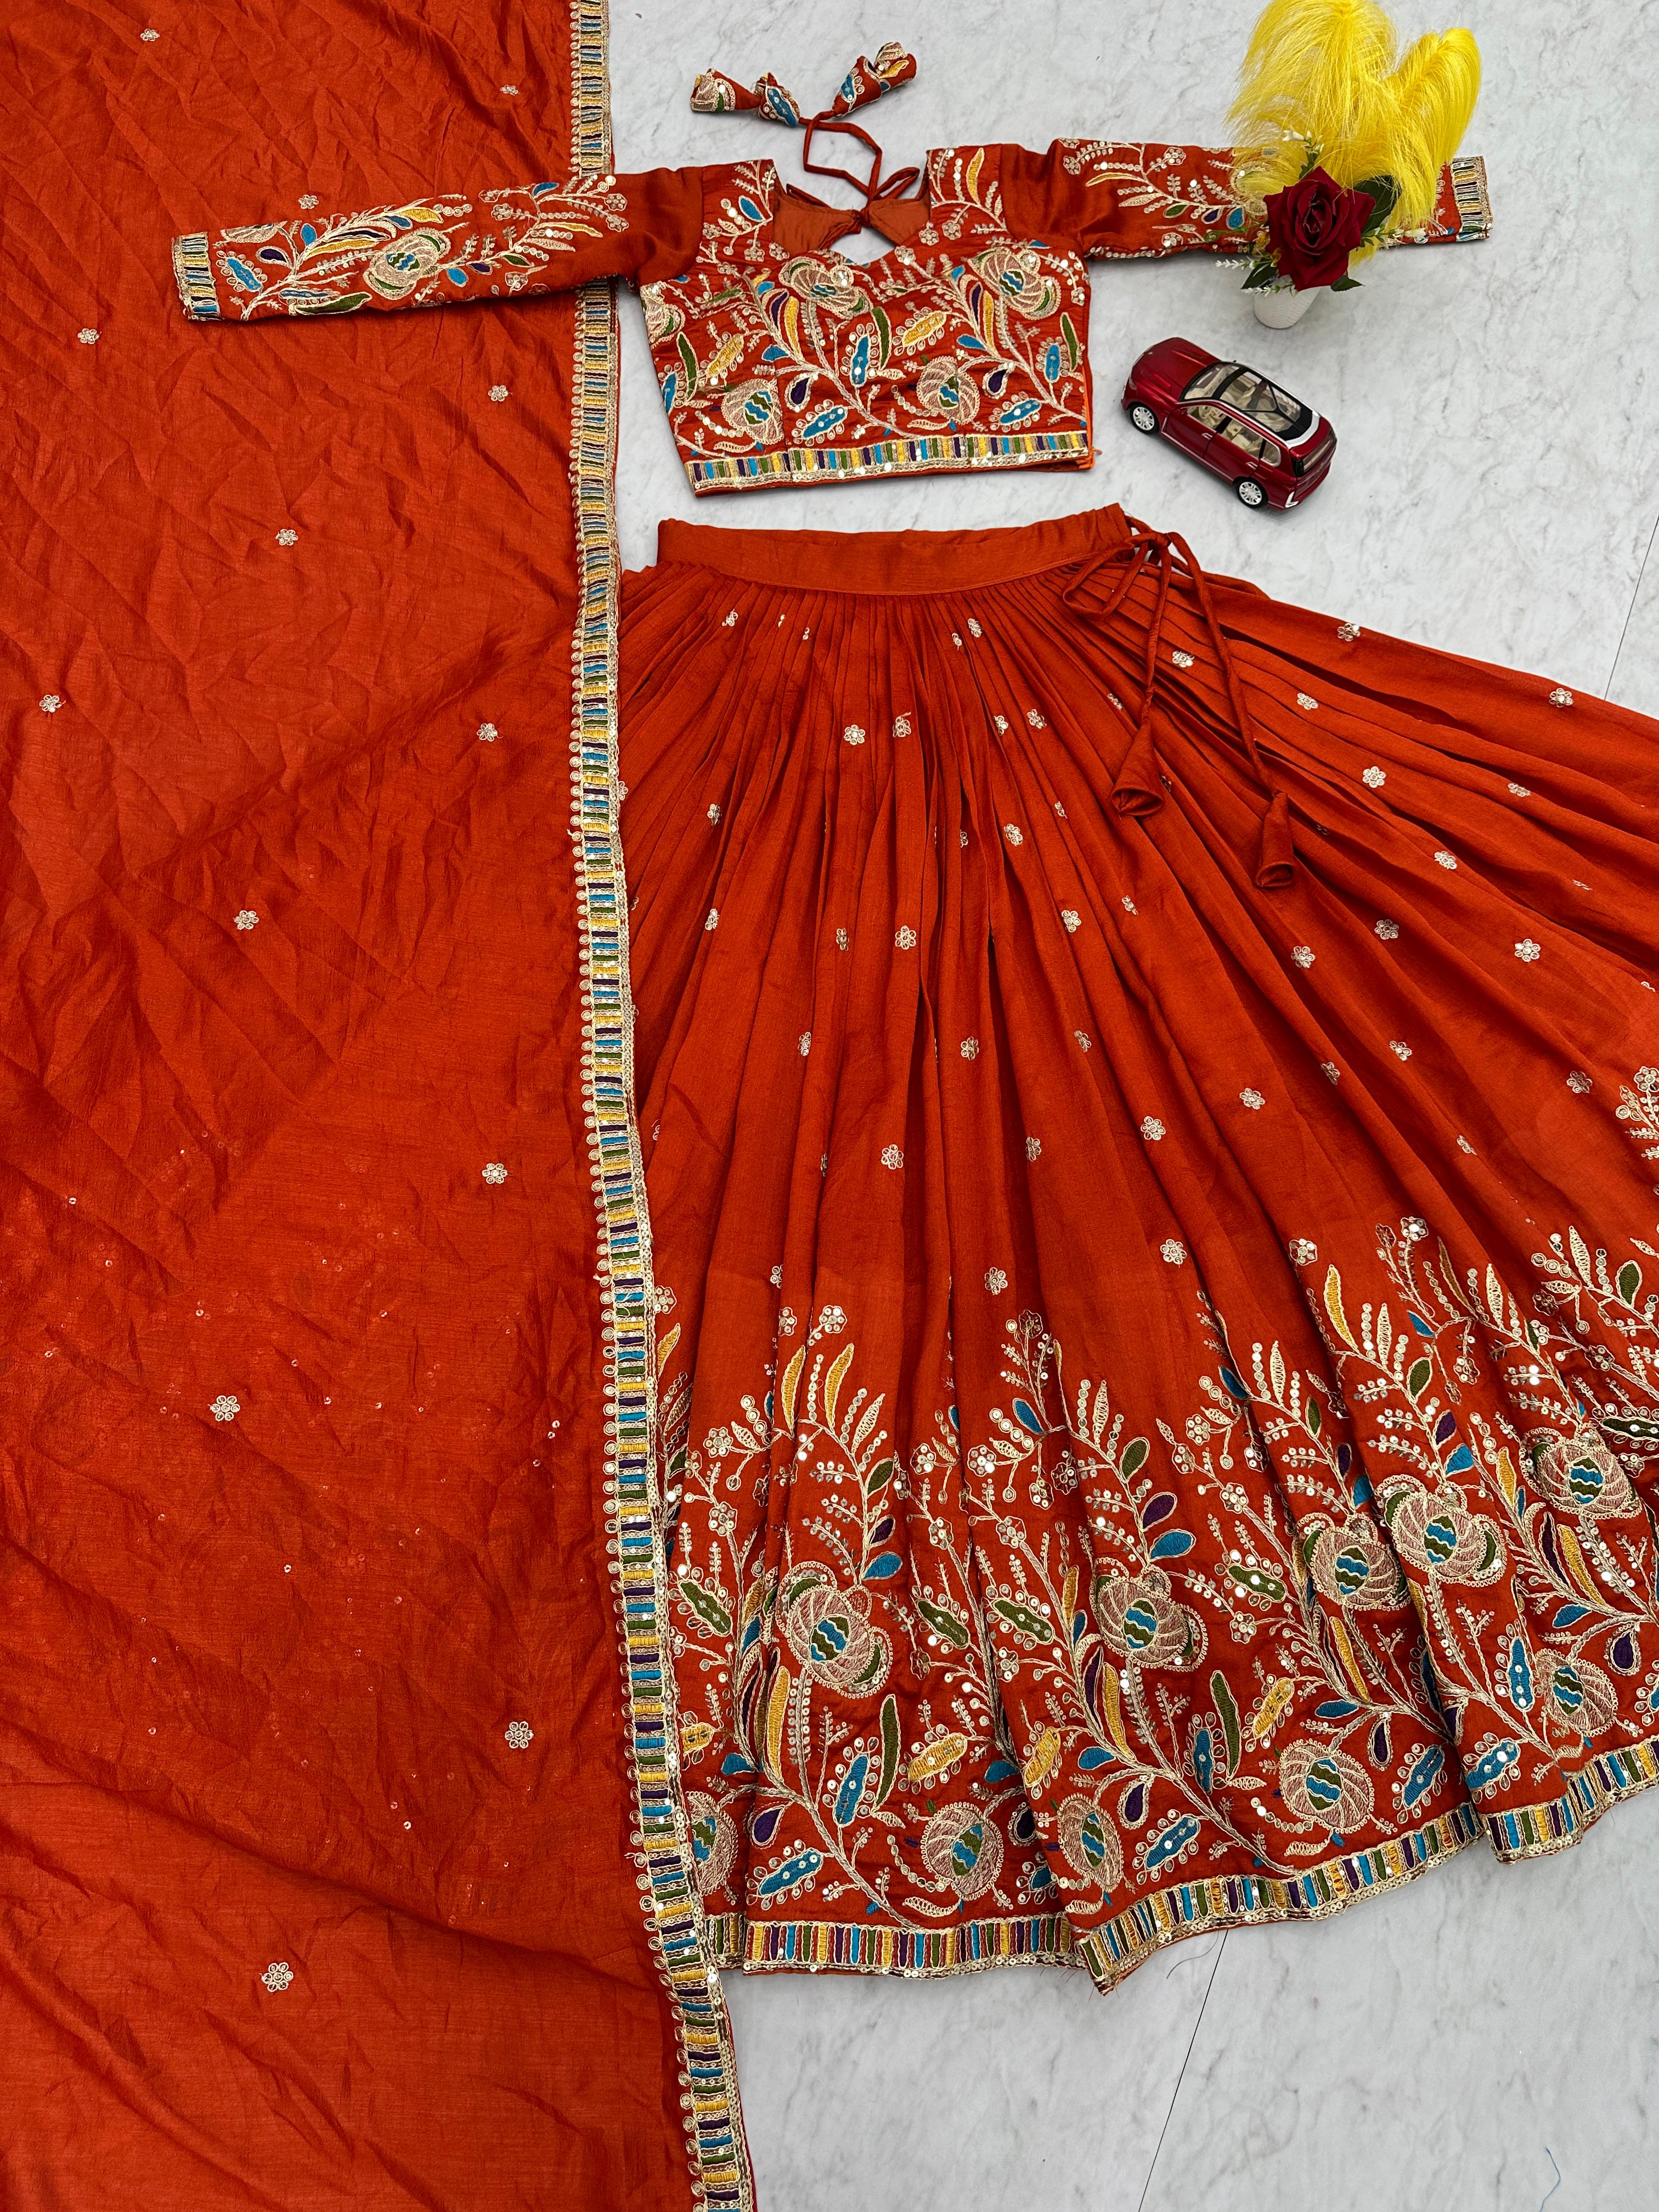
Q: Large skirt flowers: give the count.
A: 10